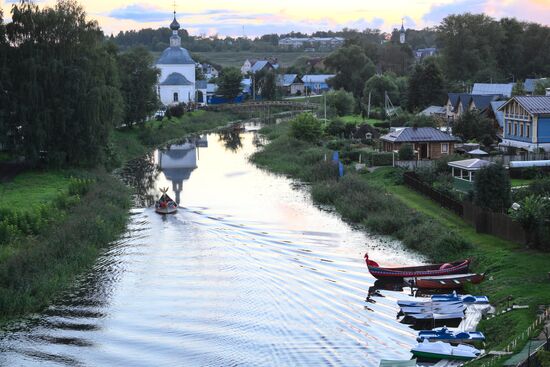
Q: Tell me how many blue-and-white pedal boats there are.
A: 2